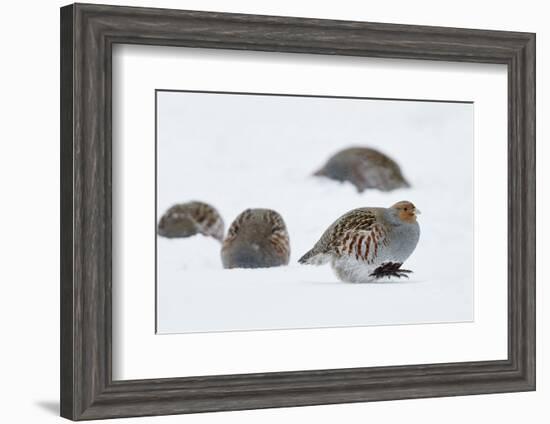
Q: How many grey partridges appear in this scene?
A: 4